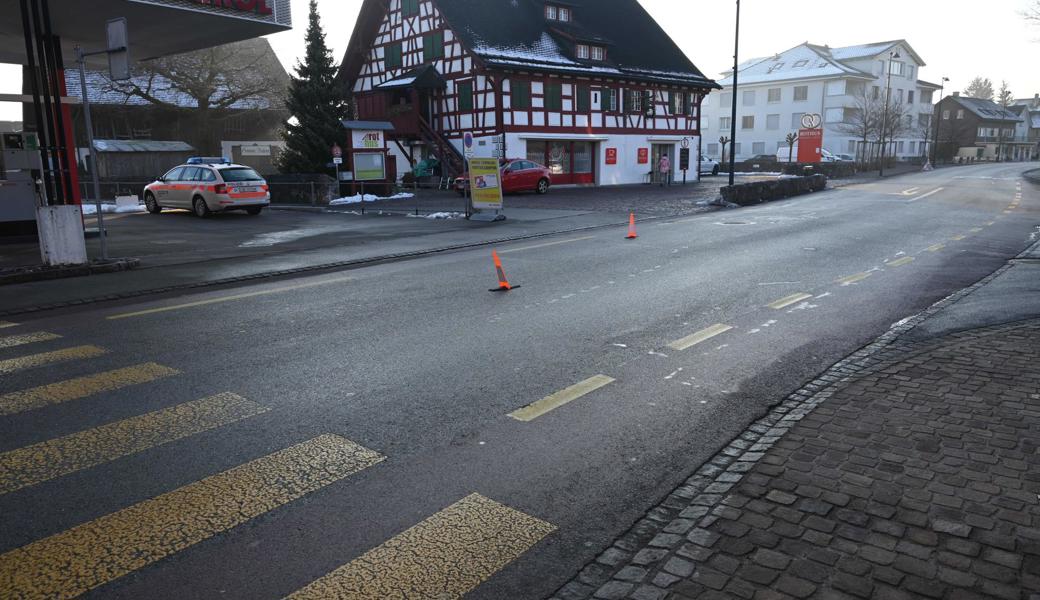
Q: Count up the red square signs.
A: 2